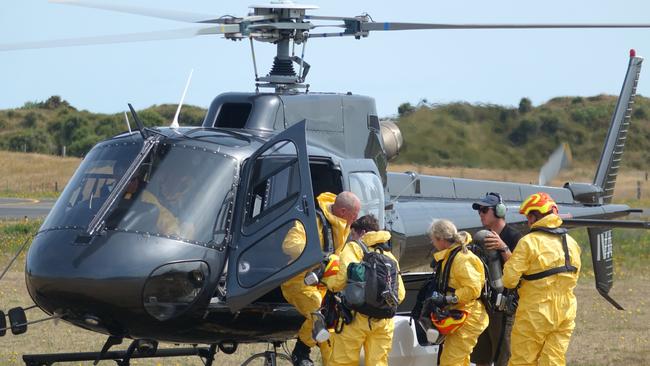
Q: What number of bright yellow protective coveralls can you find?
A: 4